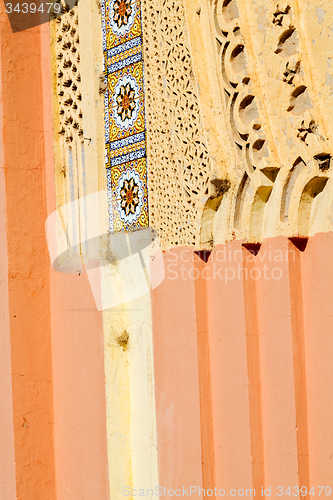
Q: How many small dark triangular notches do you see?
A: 3